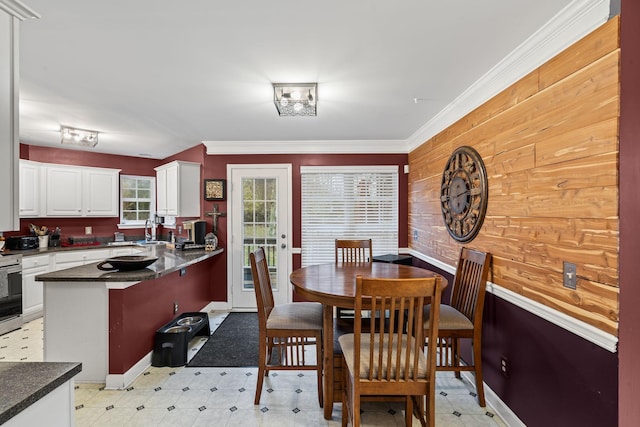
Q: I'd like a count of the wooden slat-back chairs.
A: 4